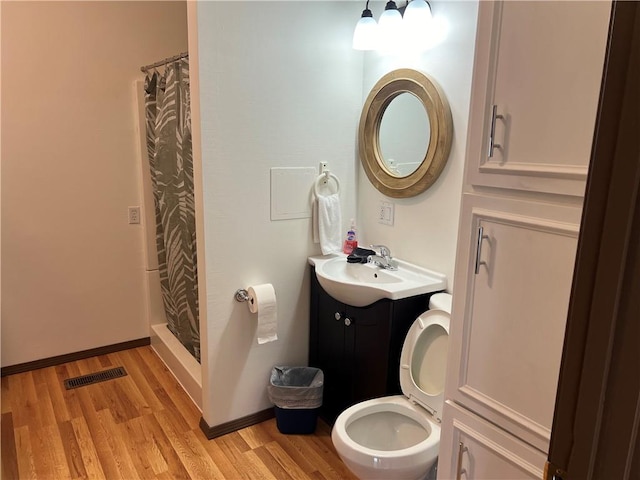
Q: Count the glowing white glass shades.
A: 3